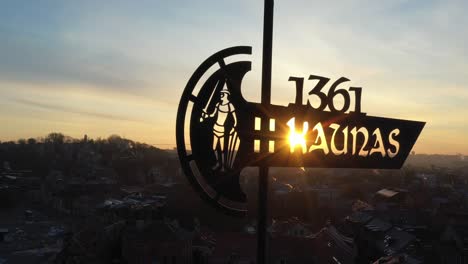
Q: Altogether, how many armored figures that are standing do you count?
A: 1